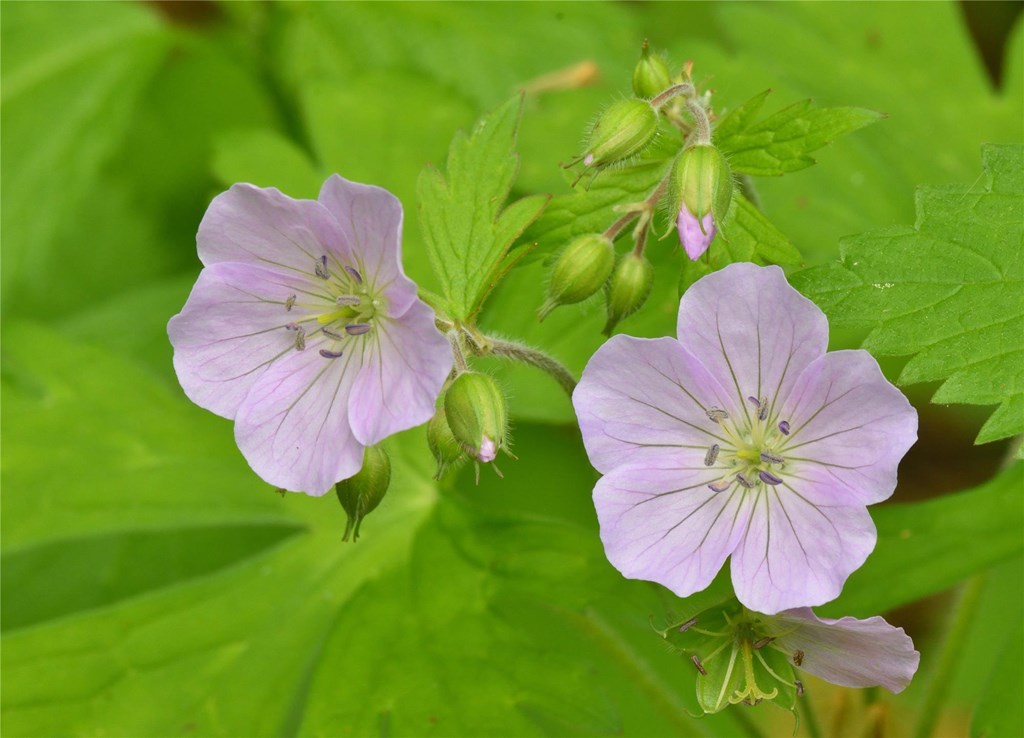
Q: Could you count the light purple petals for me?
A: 11